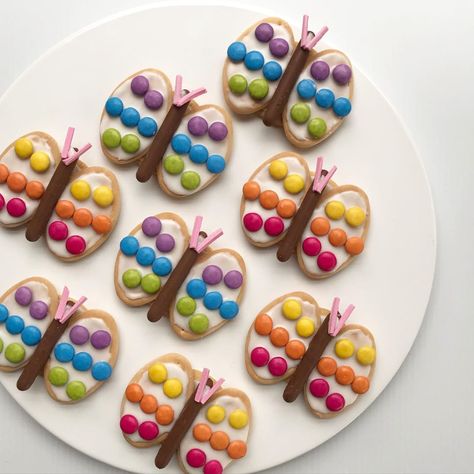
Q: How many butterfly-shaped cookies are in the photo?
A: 8